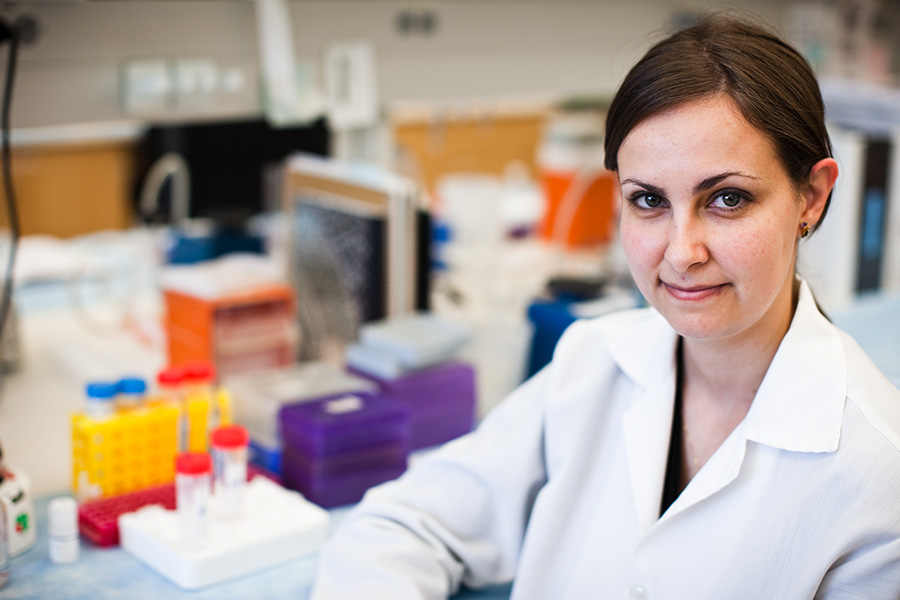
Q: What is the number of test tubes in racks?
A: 6